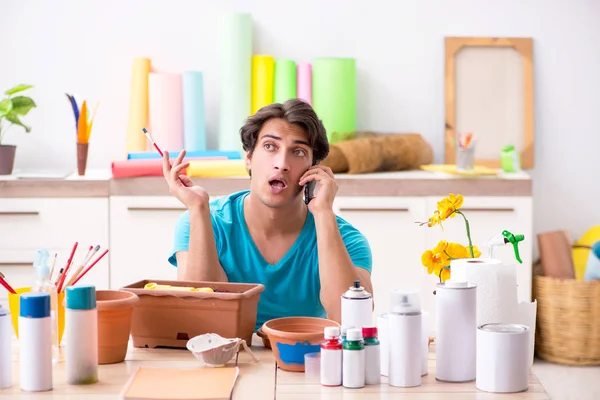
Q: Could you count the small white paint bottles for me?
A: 3